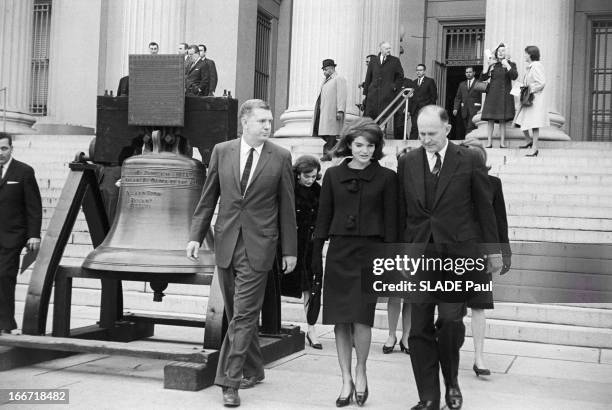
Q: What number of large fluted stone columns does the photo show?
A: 4